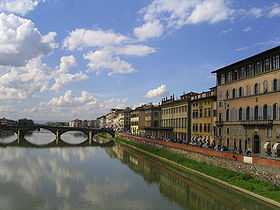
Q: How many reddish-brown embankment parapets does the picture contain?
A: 1